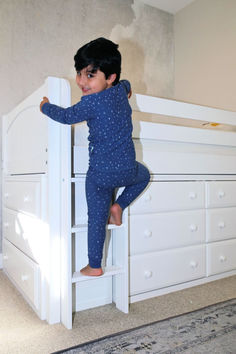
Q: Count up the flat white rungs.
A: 3